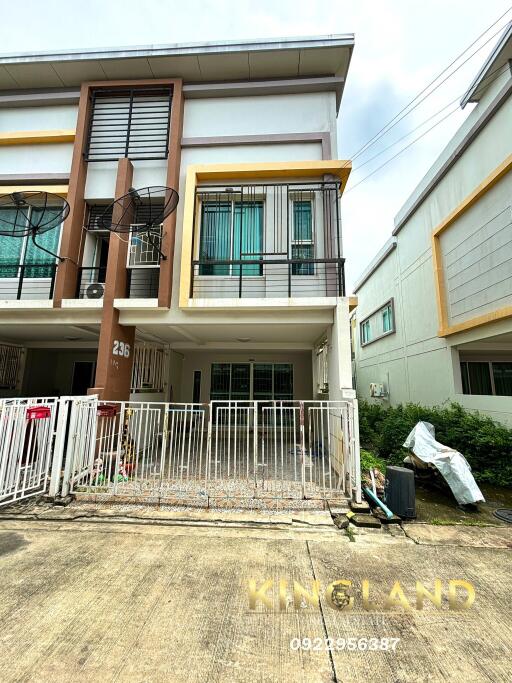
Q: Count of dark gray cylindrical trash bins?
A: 1